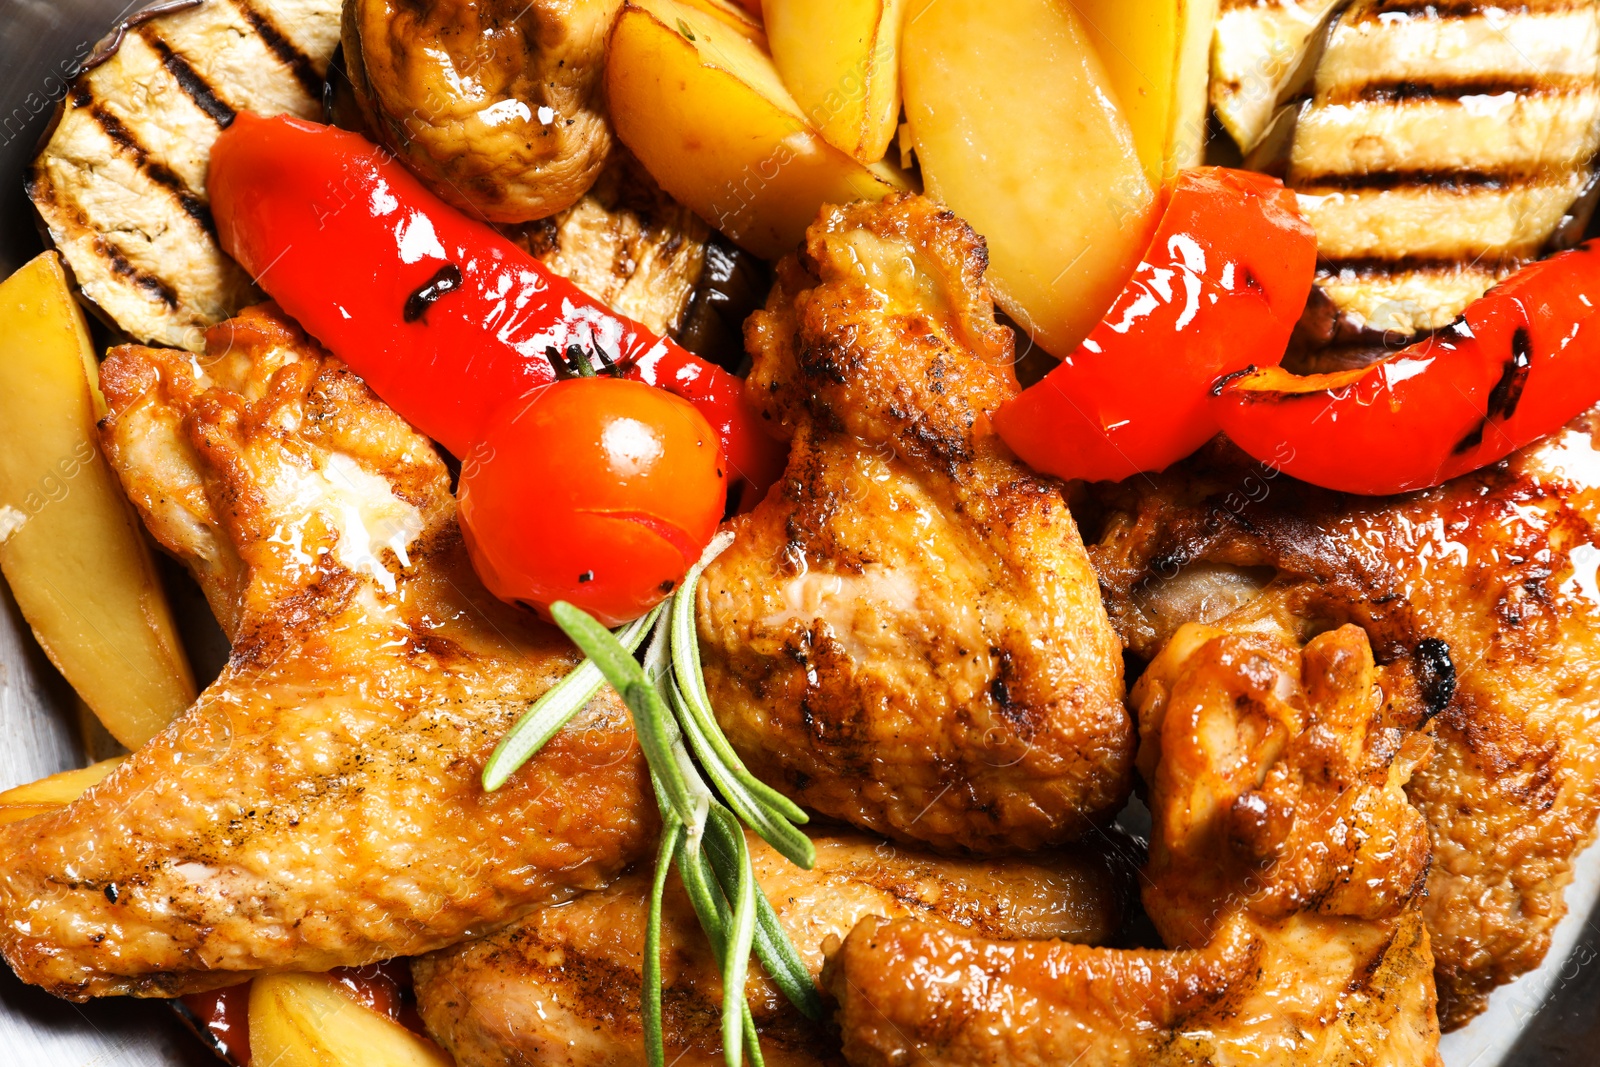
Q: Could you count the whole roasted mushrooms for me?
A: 1